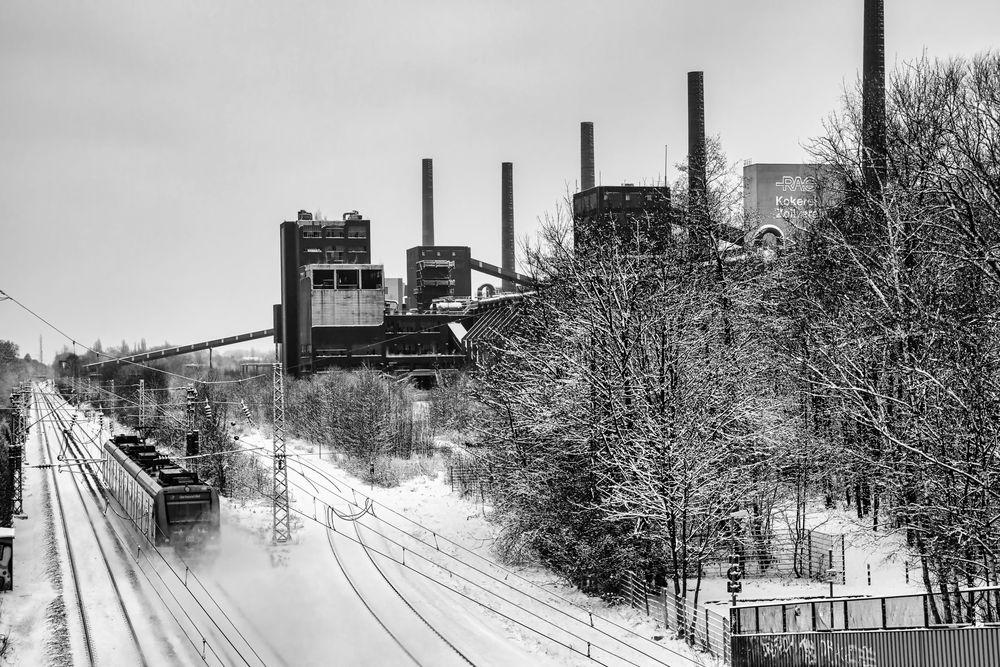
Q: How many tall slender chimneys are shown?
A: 5